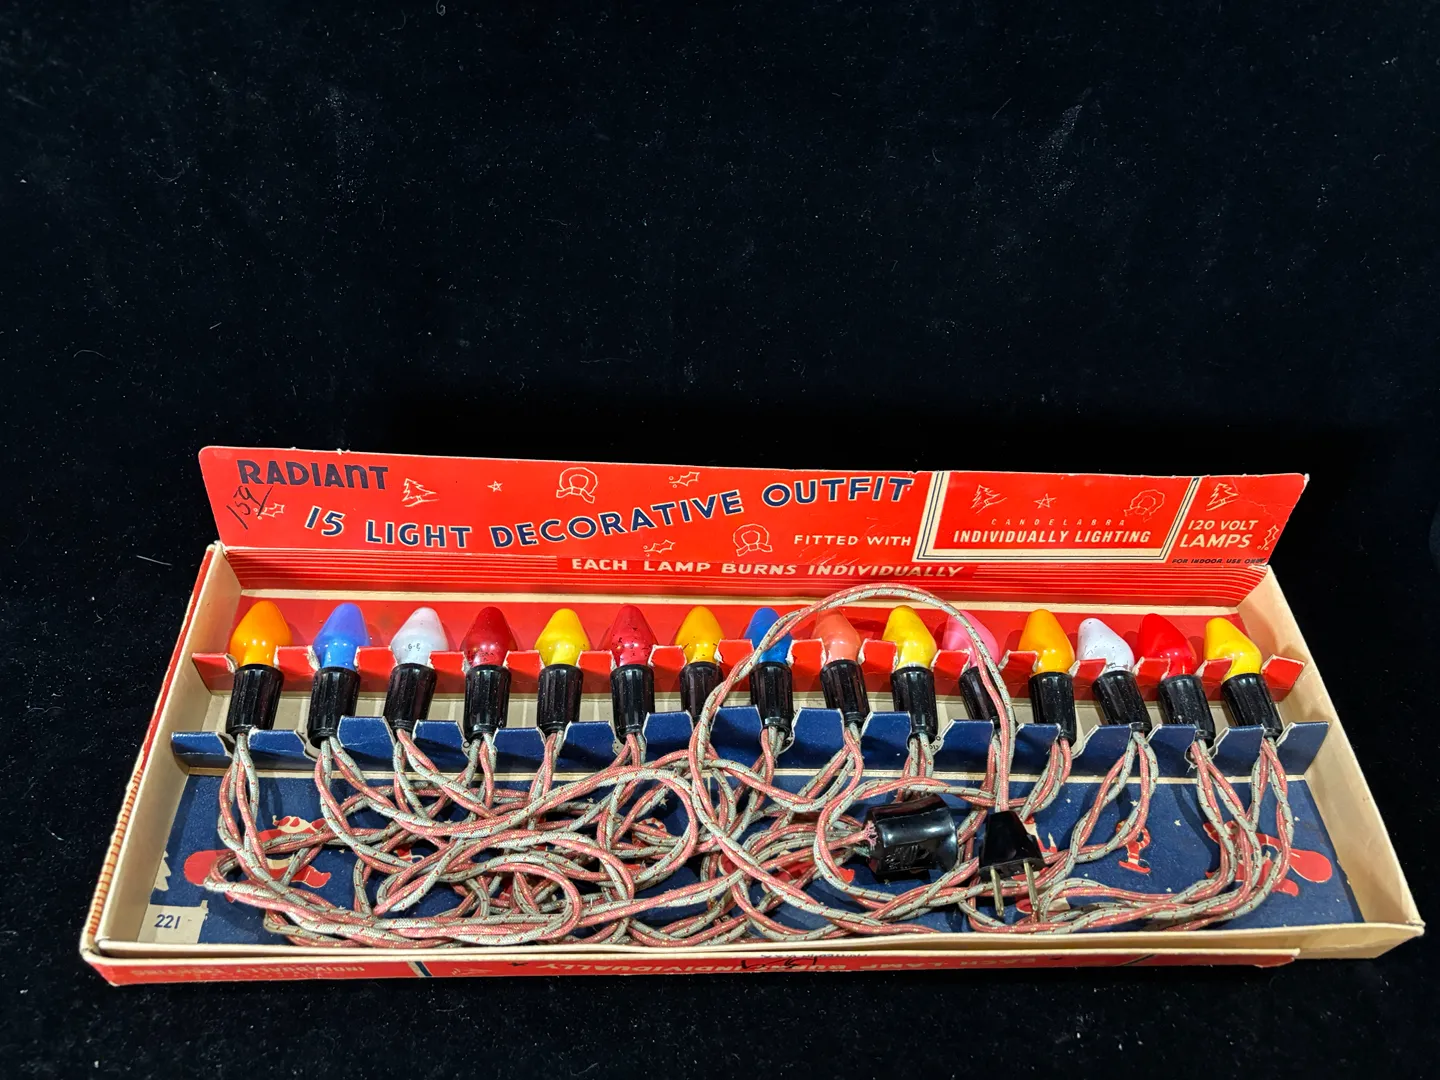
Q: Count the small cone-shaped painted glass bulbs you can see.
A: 15